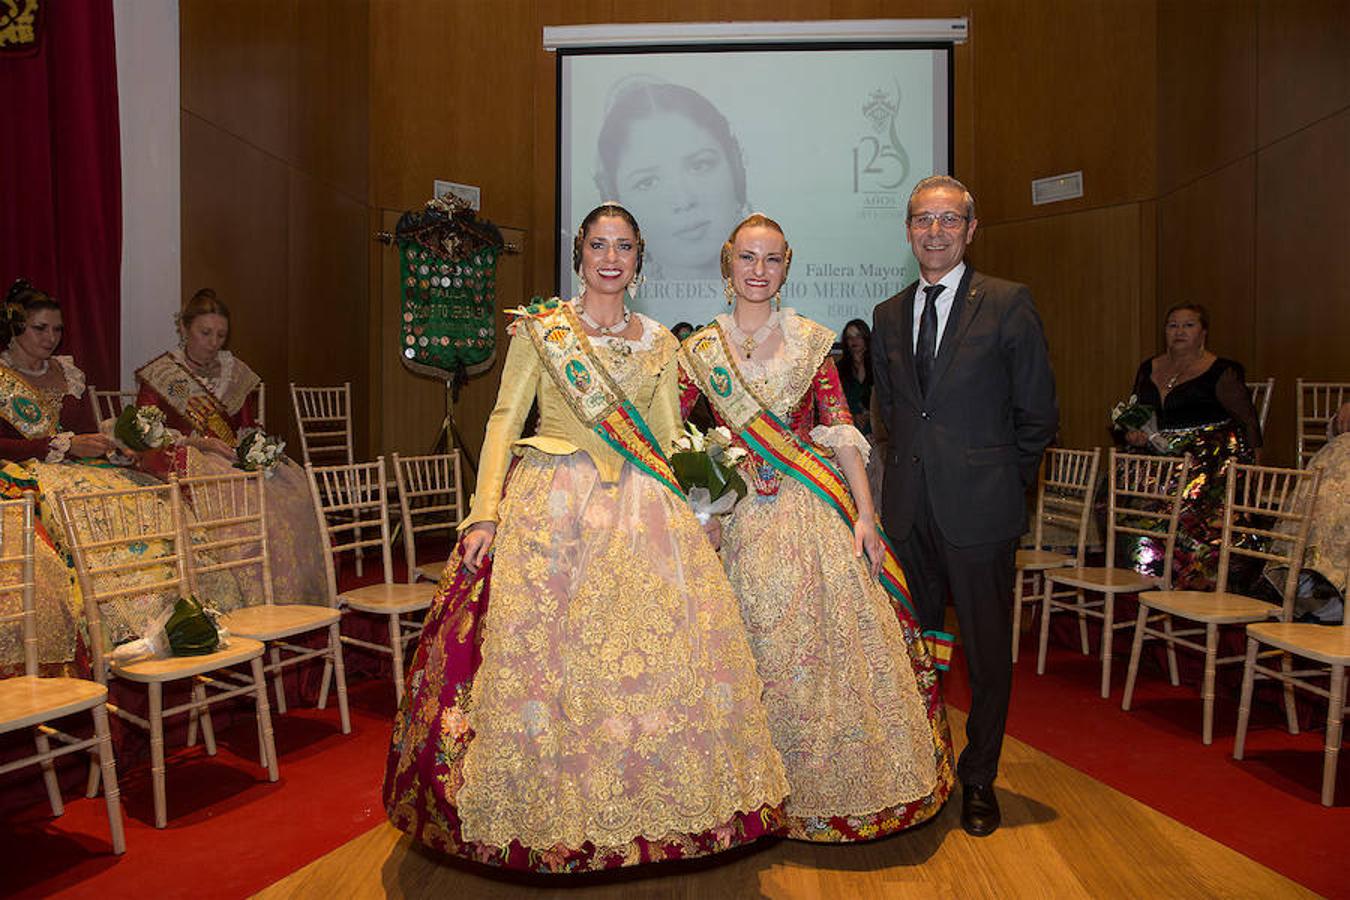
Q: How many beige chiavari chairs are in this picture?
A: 14